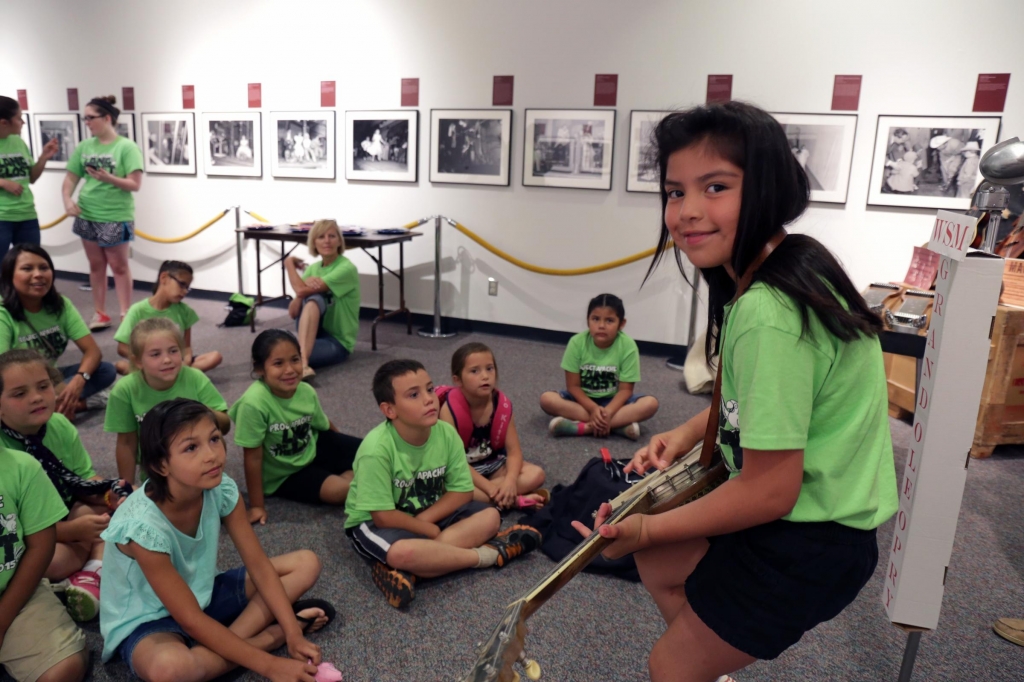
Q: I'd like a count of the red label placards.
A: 12